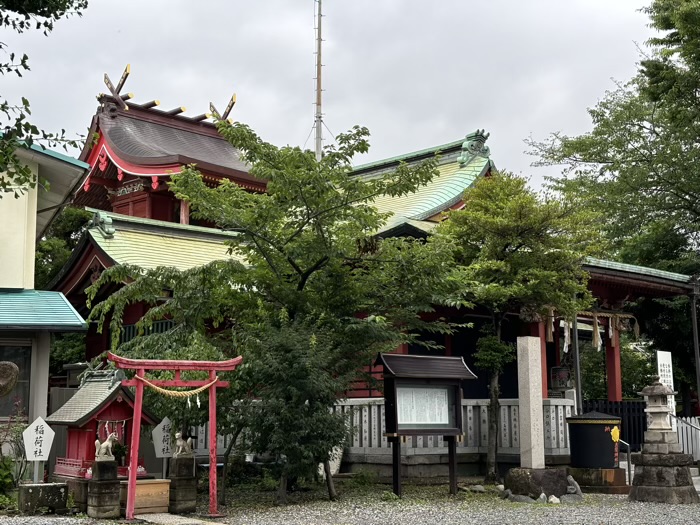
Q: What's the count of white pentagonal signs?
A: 2